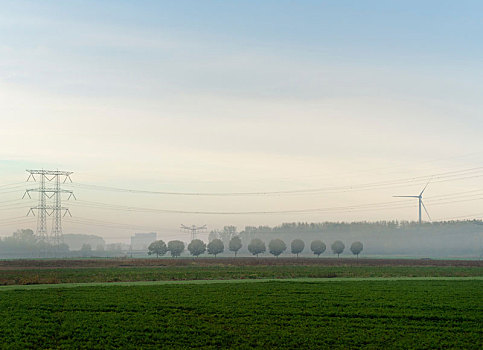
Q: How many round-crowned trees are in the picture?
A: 11